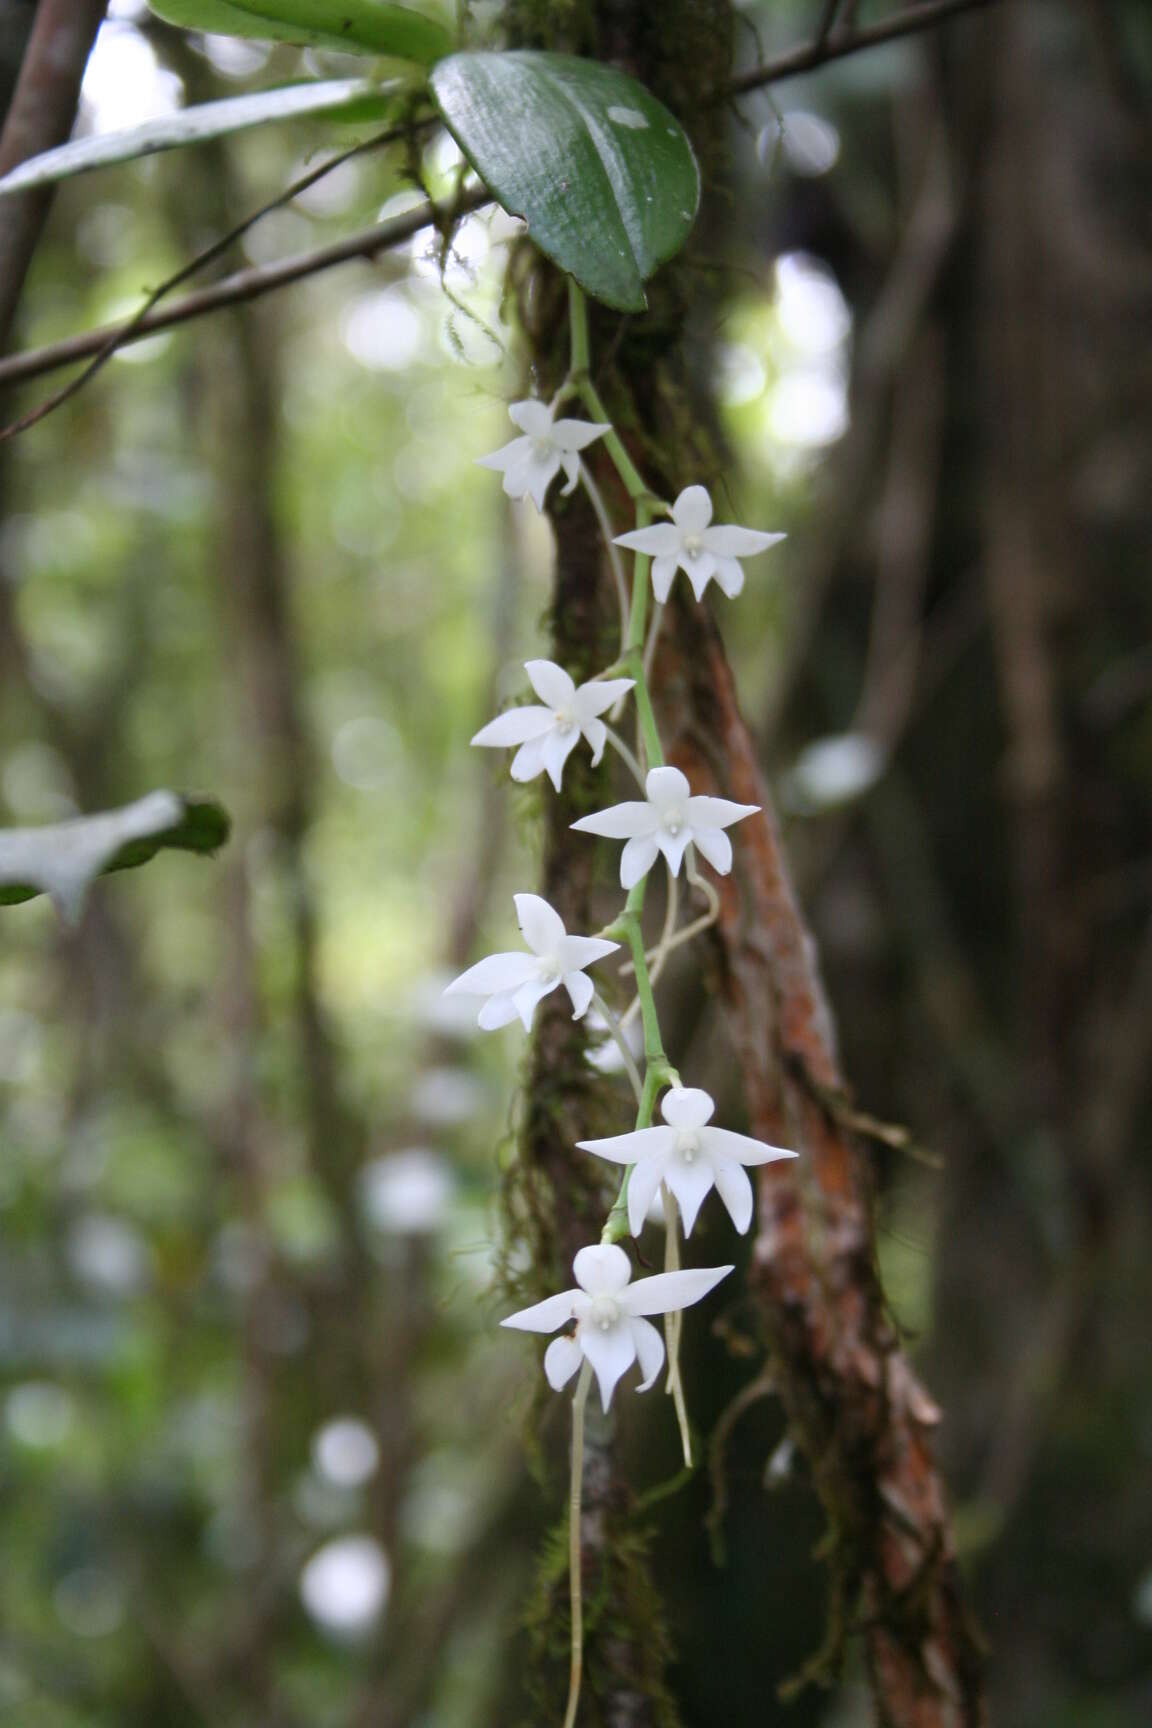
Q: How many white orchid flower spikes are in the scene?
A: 1